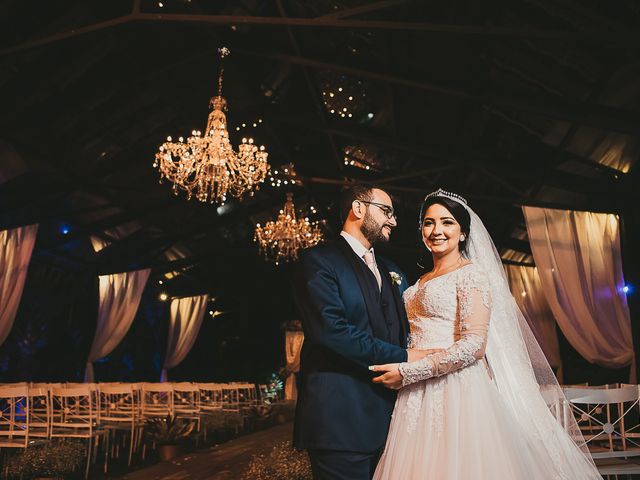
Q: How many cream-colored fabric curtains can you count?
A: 5